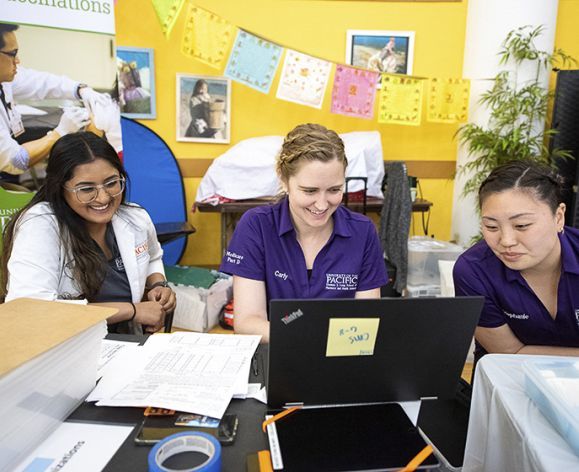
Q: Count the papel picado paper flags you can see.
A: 7